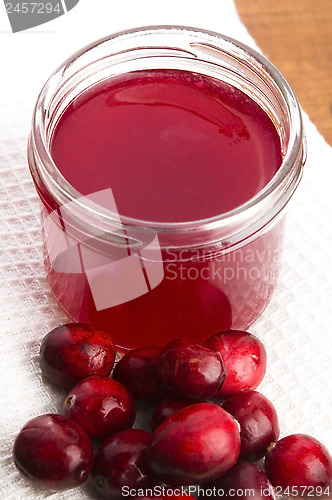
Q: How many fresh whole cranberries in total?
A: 13